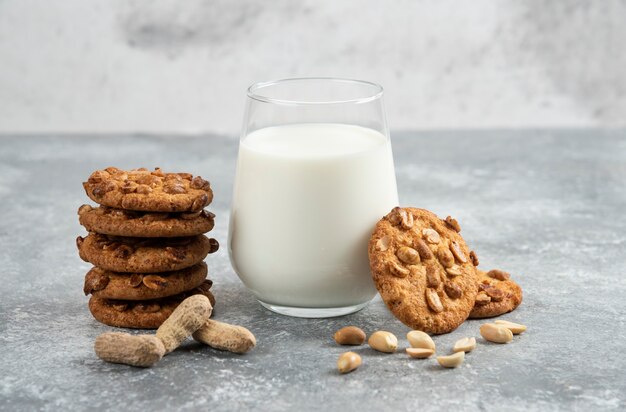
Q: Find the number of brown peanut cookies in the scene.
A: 7